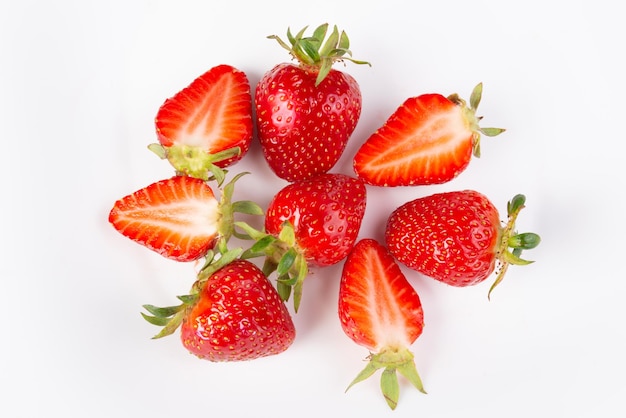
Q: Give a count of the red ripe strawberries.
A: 8